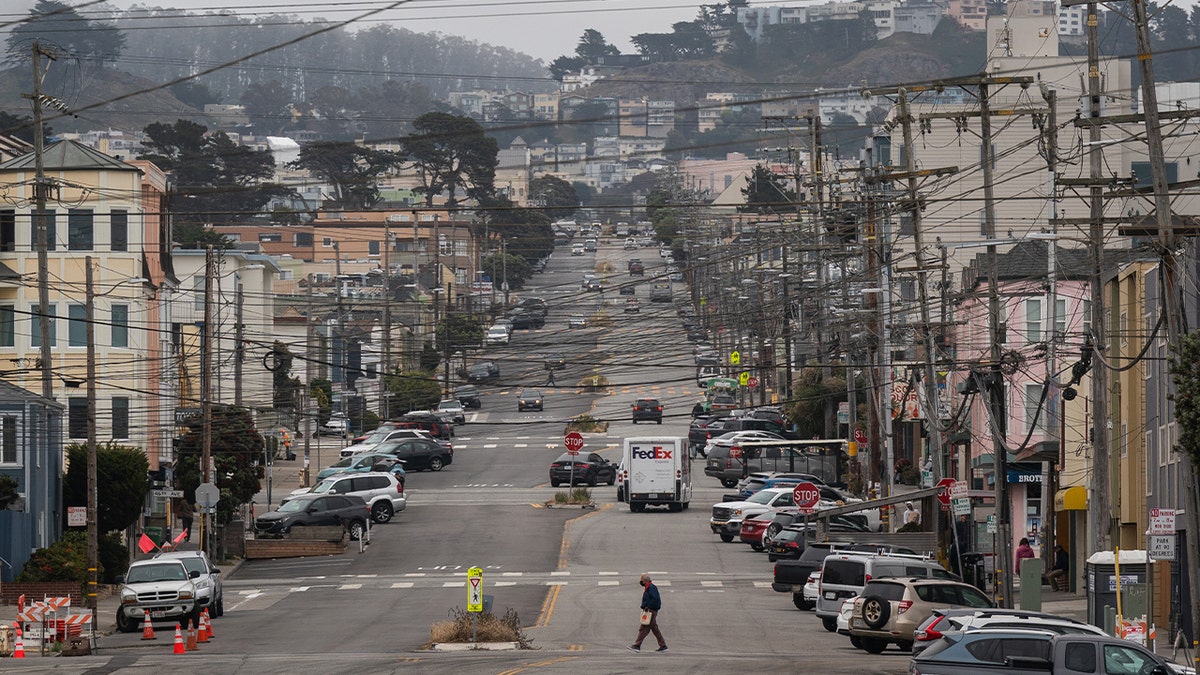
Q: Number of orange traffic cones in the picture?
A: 6